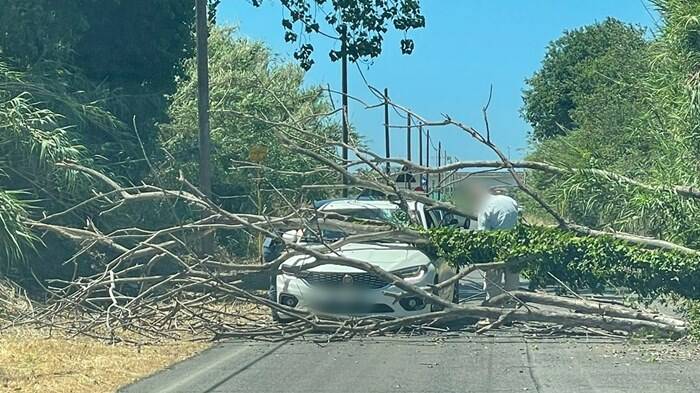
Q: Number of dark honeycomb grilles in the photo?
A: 1